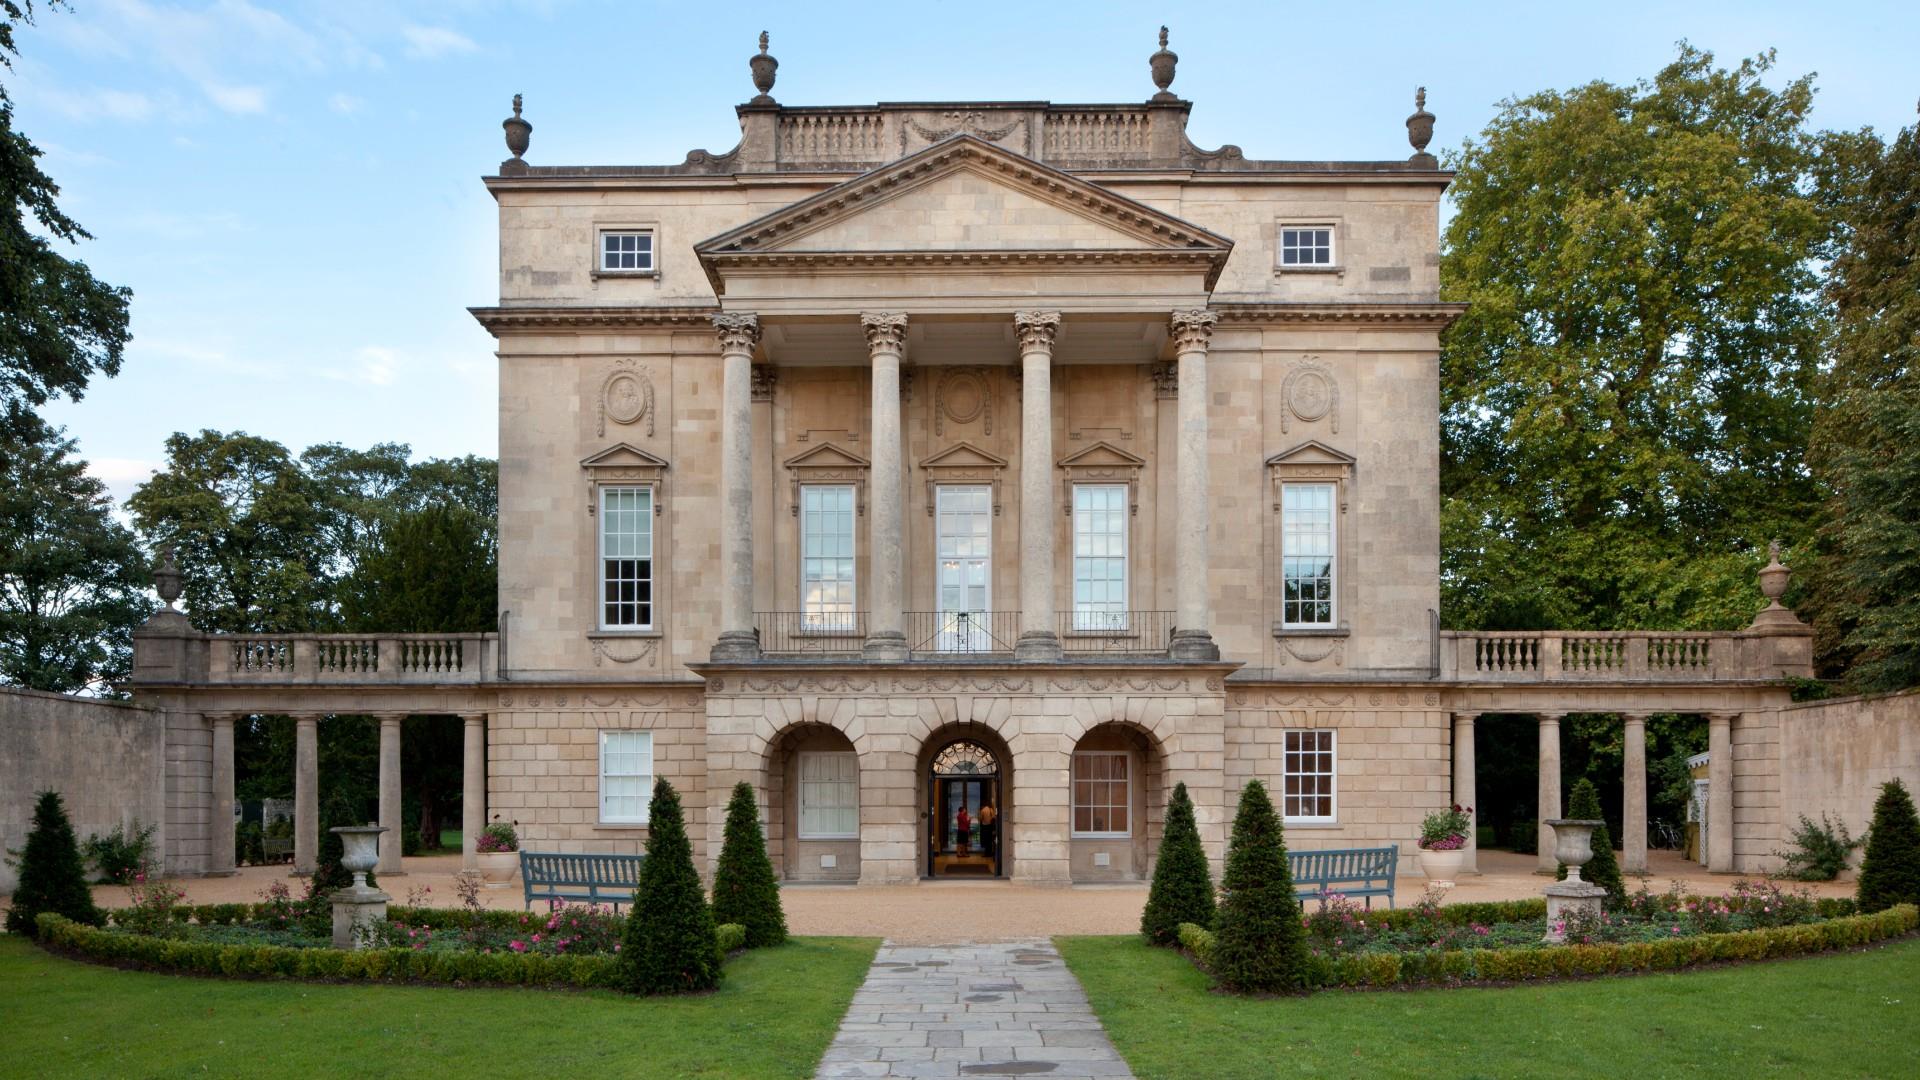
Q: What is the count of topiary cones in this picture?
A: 8